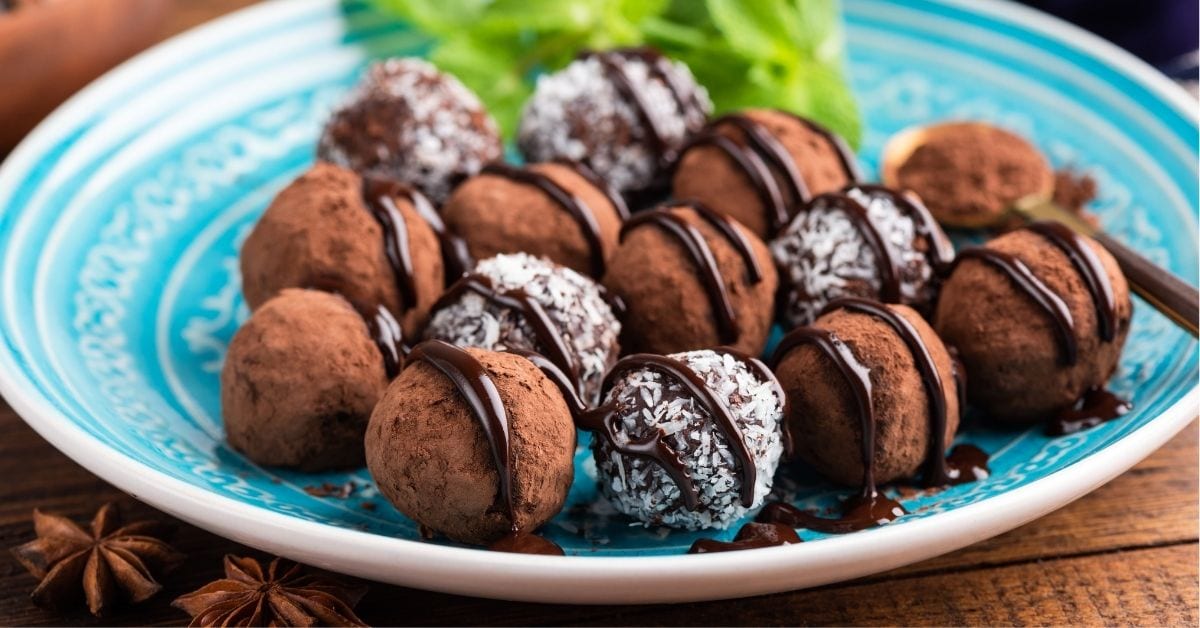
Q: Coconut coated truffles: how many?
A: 5